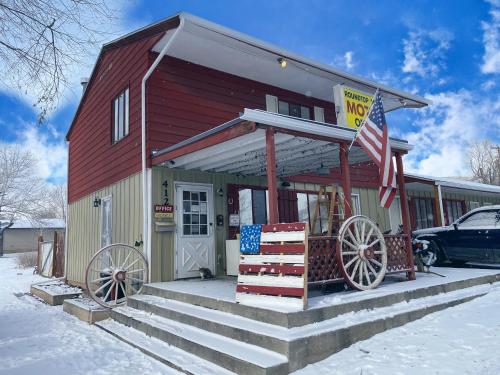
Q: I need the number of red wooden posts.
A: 3